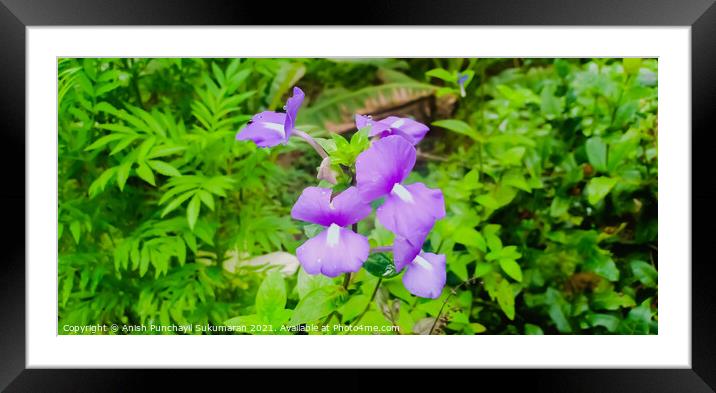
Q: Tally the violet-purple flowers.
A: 5